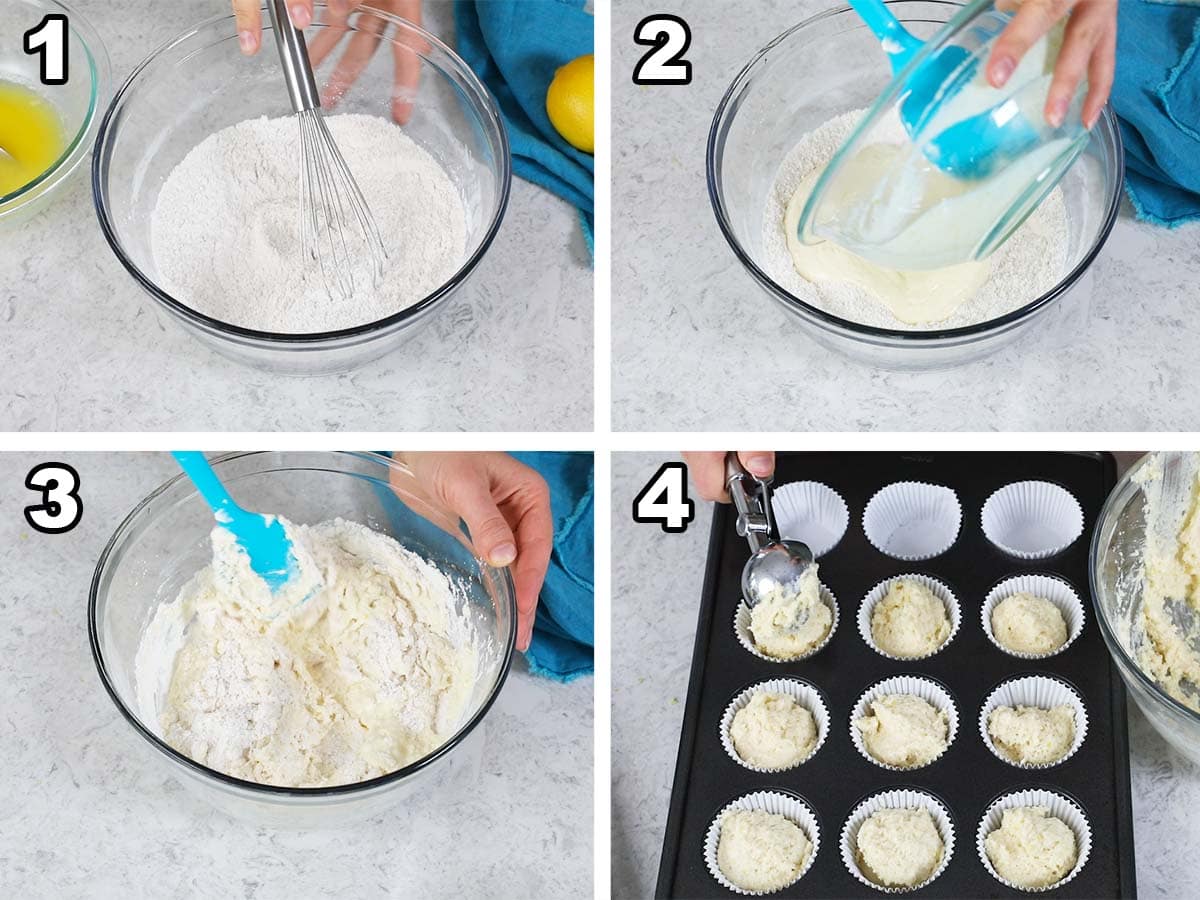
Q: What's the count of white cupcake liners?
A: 12